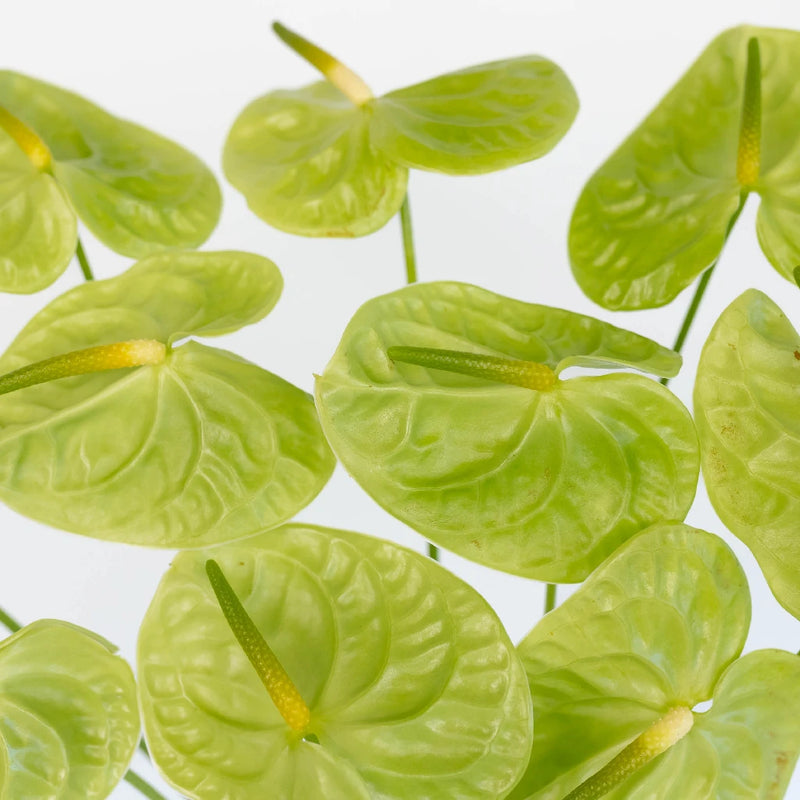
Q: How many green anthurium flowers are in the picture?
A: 9